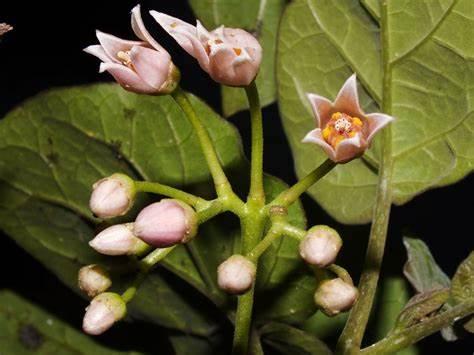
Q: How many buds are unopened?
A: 8